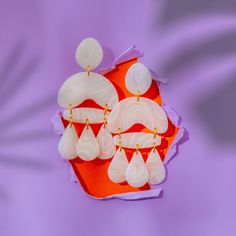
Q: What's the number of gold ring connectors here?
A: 12